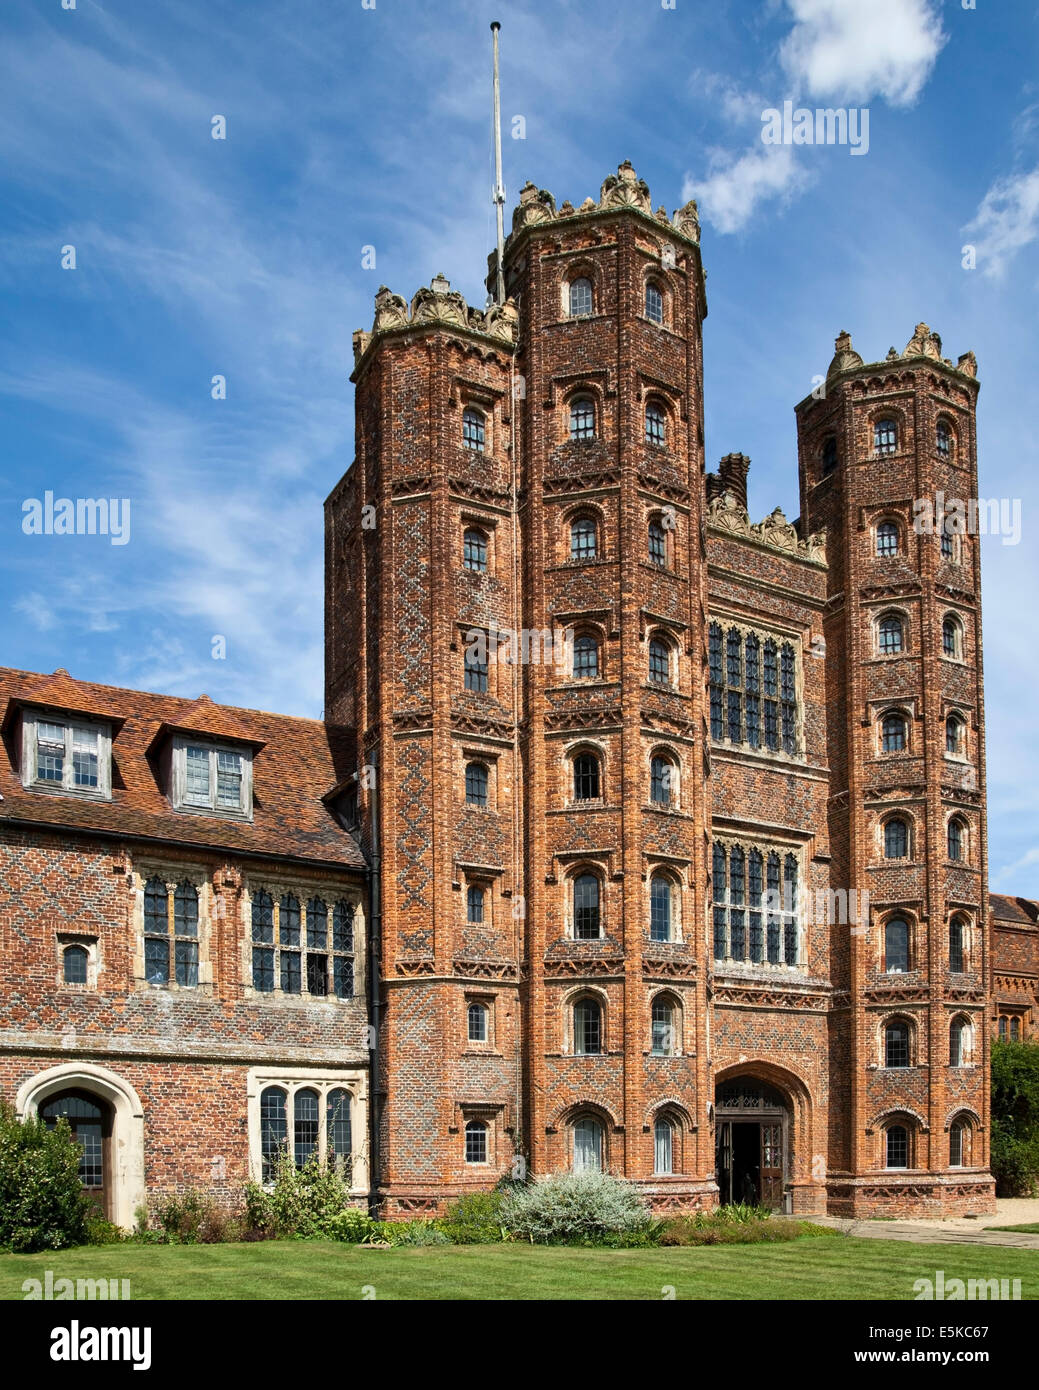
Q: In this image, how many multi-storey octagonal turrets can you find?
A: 3